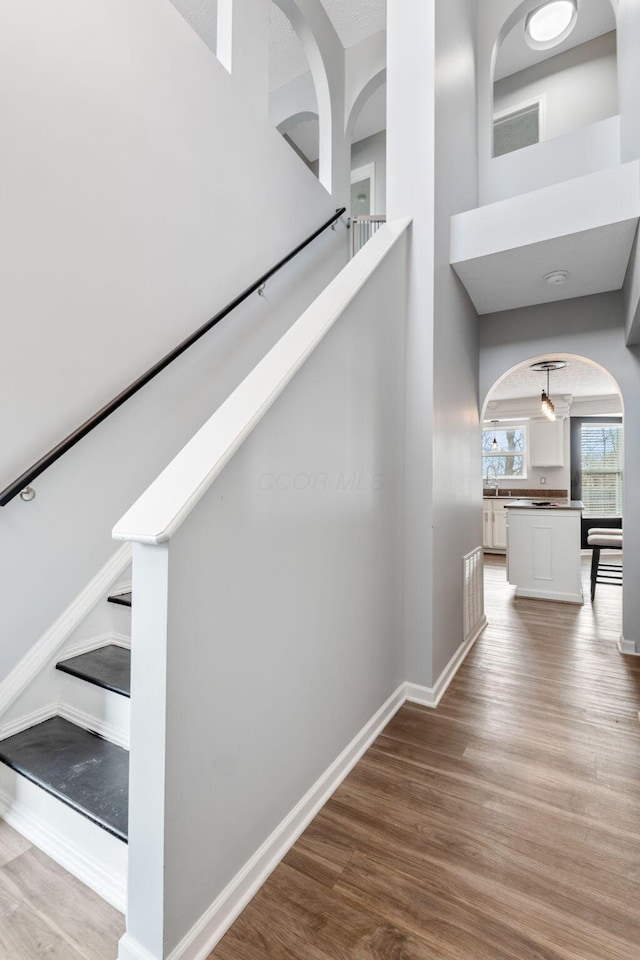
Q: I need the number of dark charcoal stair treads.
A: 3